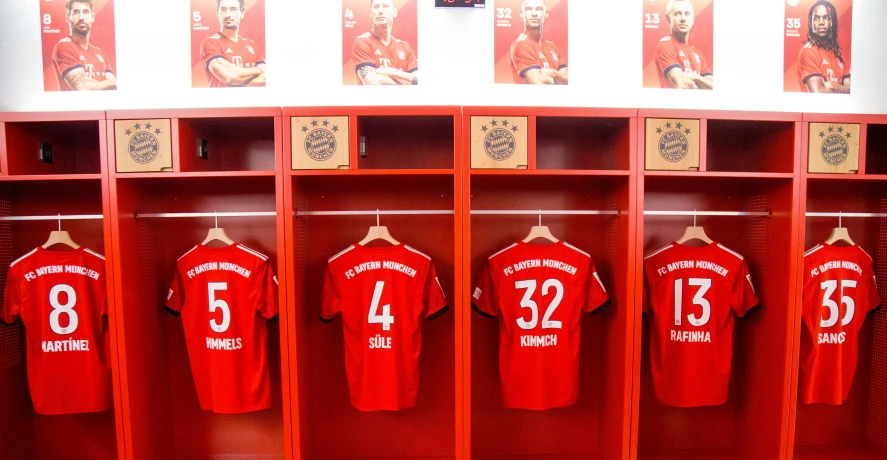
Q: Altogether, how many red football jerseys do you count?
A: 6